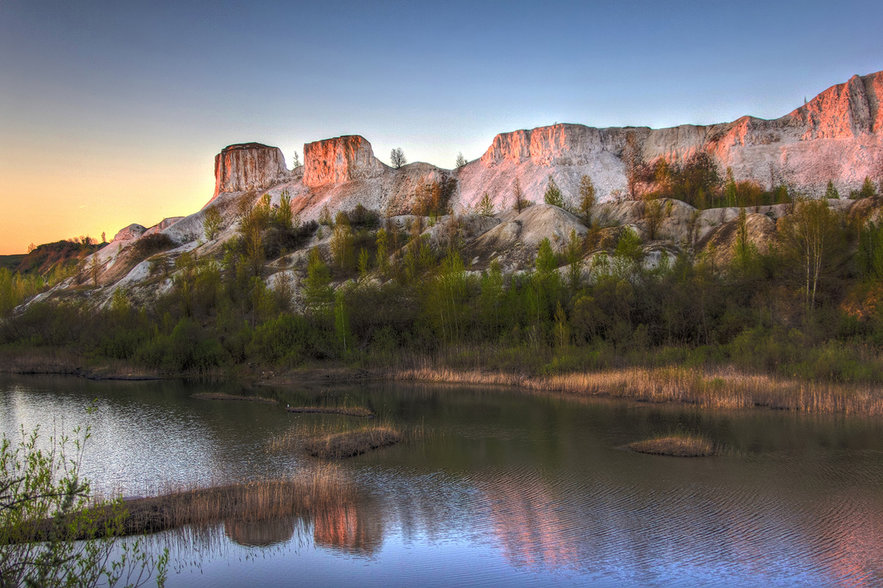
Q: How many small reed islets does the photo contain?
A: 4